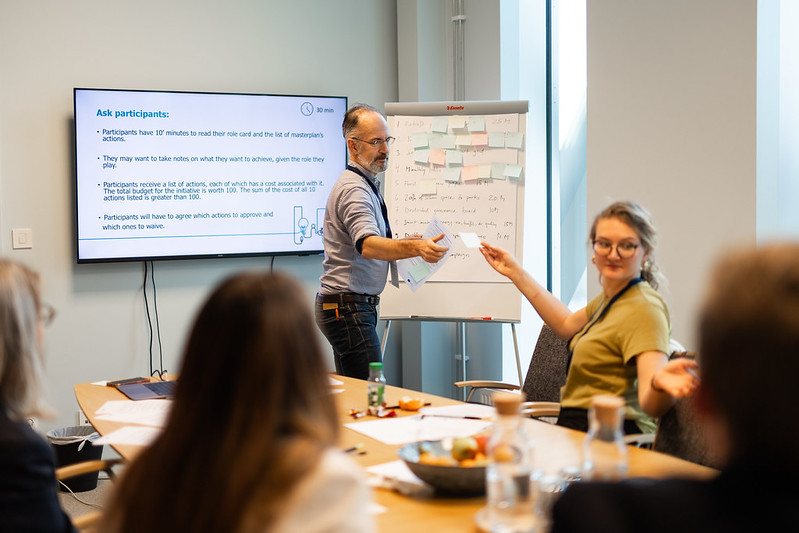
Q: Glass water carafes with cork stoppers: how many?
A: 2